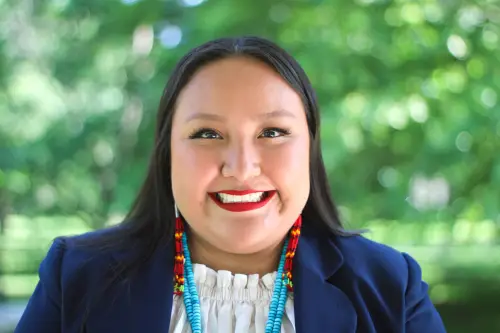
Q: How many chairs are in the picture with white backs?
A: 0